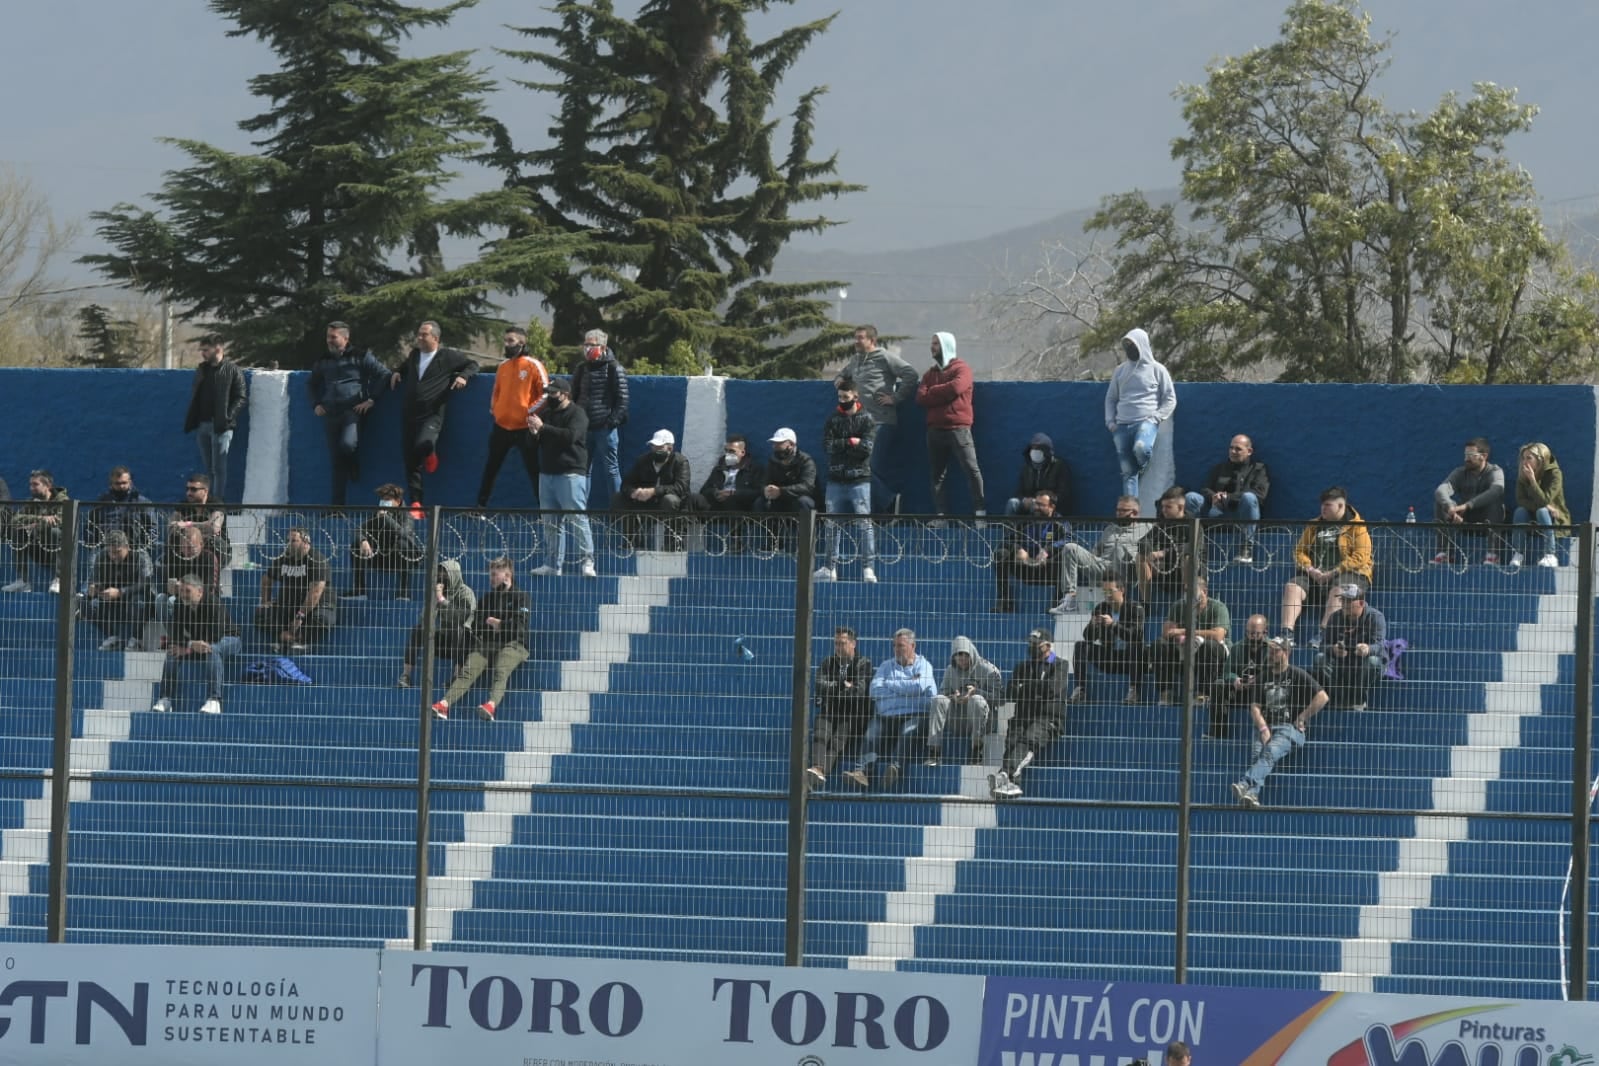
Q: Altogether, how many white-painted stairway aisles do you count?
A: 4